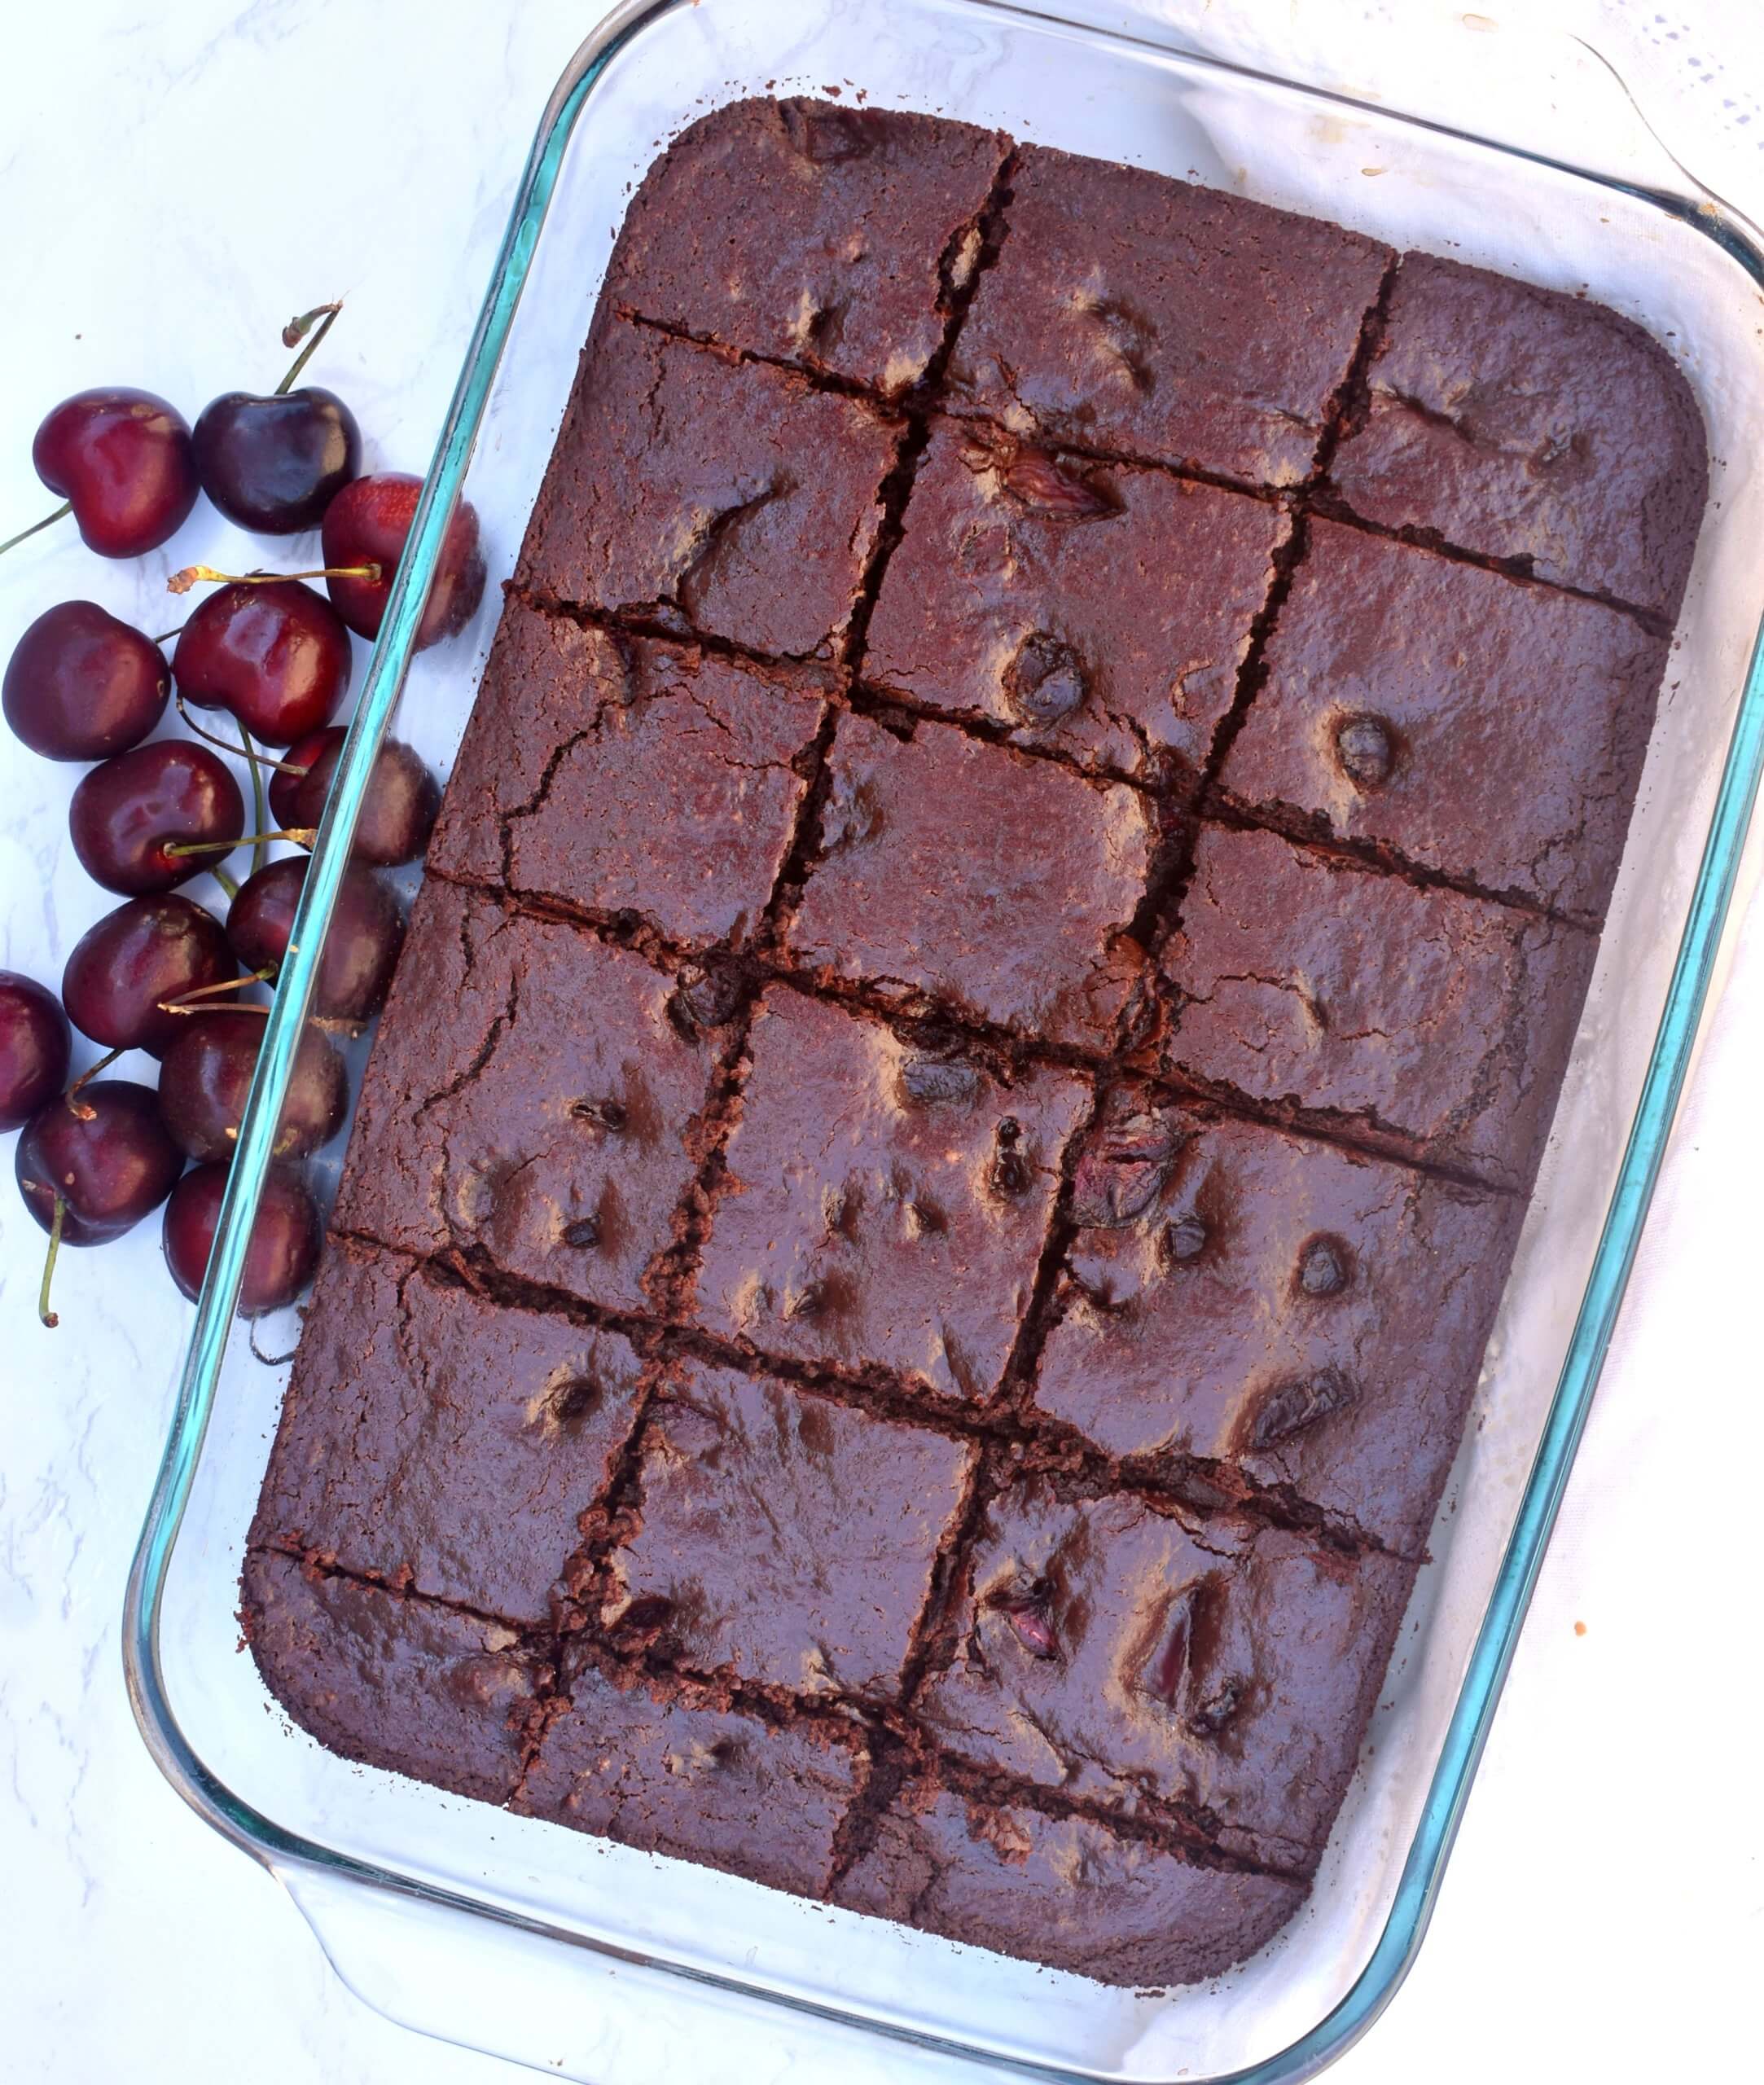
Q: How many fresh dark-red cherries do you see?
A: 13